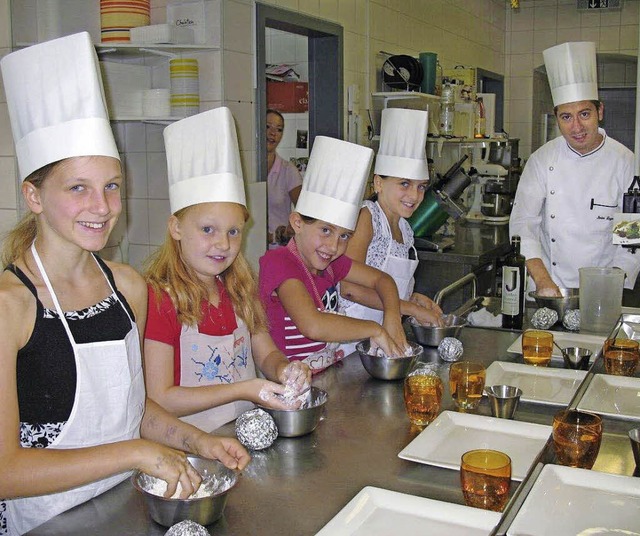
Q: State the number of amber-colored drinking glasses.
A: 6